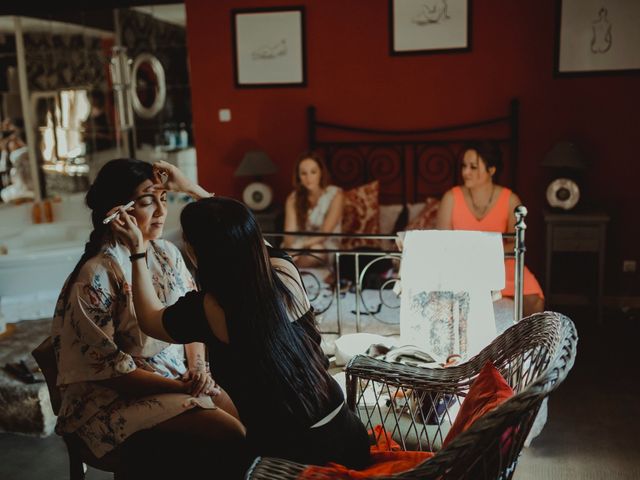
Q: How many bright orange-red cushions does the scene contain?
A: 2